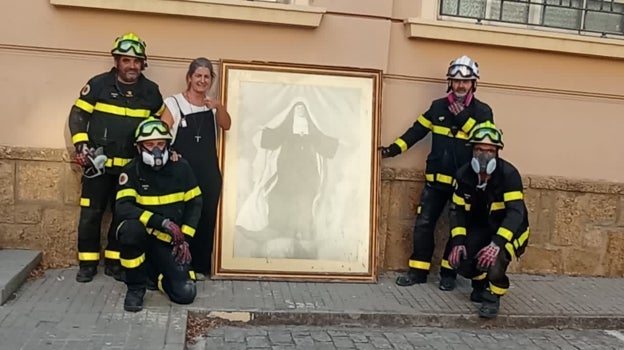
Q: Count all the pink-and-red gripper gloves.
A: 6